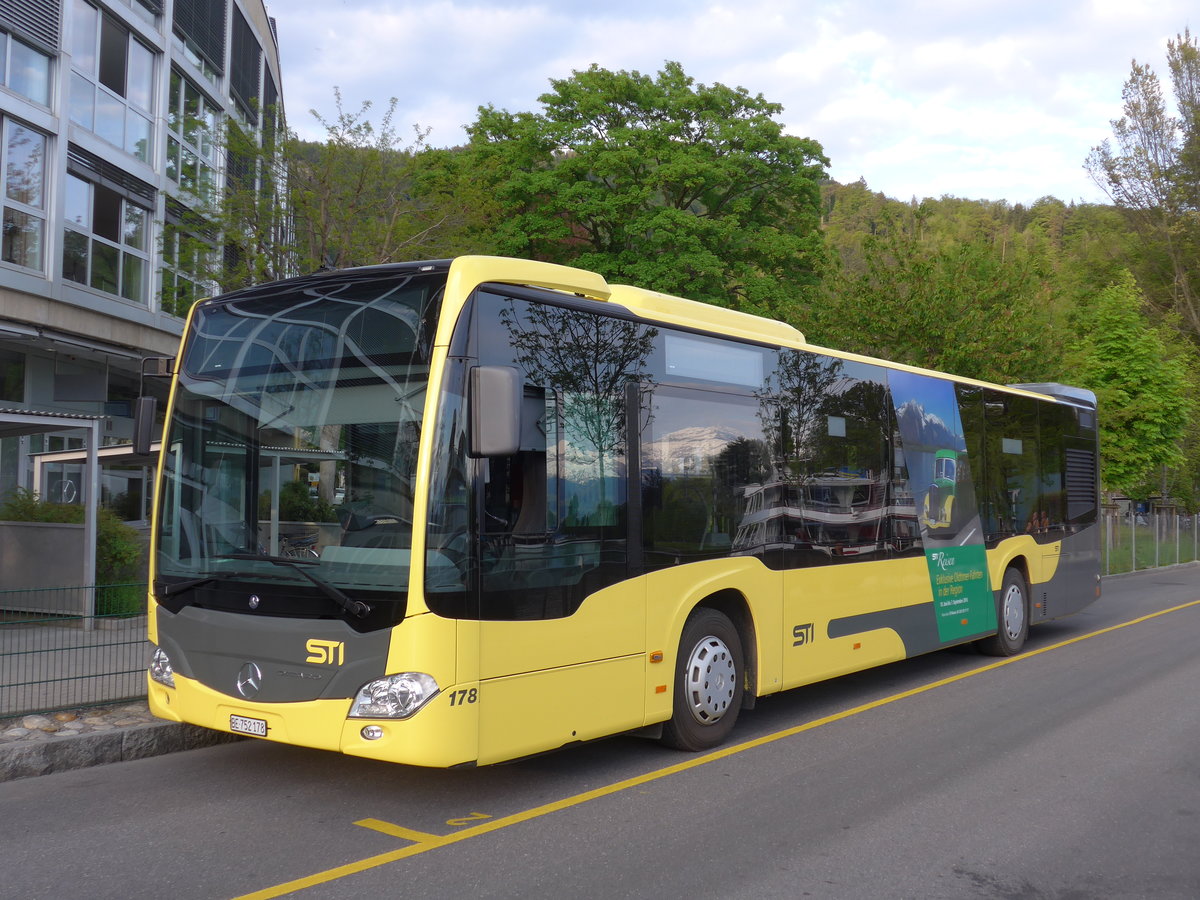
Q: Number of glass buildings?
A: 1